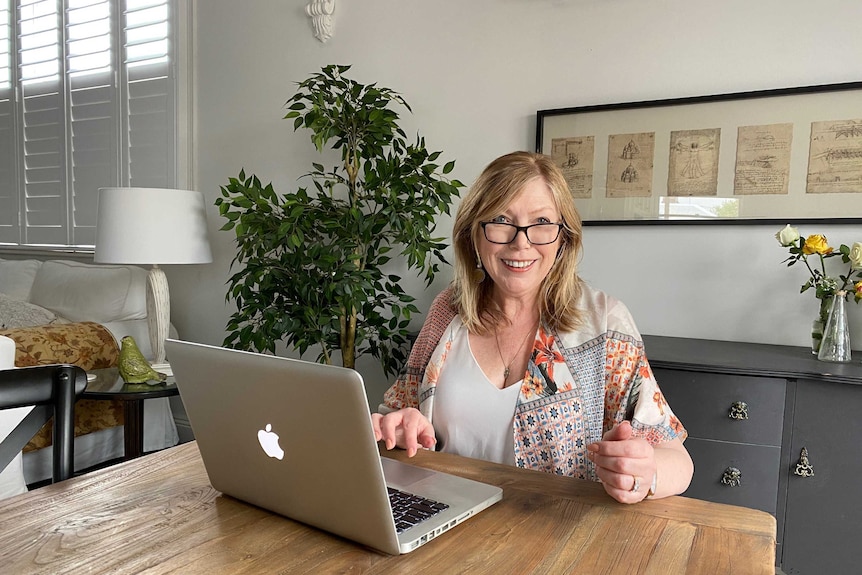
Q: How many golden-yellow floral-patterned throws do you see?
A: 1